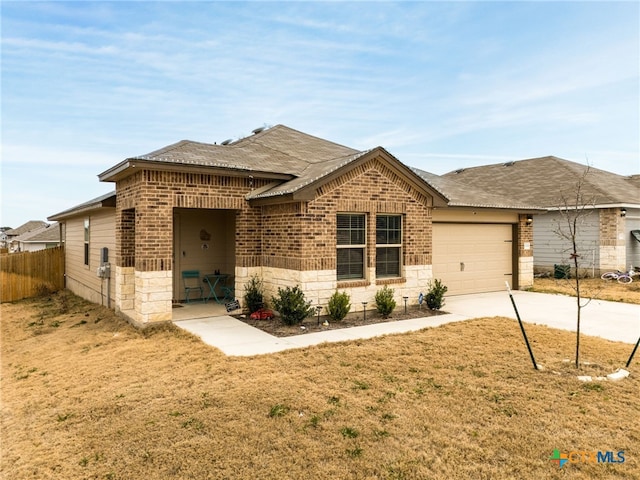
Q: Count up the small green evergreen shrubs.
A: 5